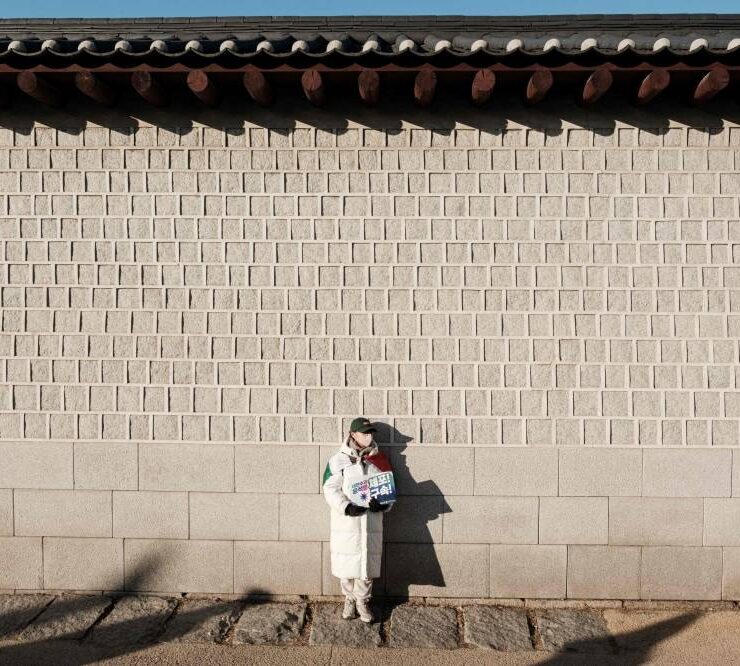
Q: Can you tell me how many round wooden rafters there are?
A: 13